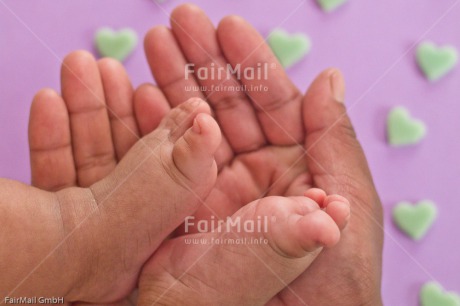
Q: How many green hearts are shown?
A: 7